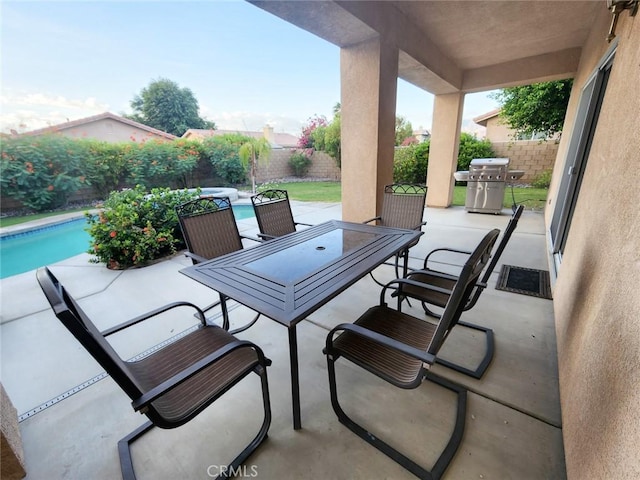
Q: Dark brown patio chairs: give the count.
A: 6